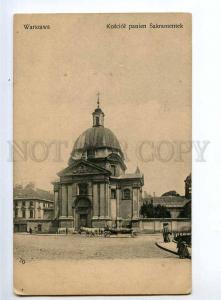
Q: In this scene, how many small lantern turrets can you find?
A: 1